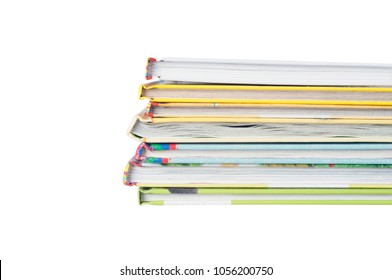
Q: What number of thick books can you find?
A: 3